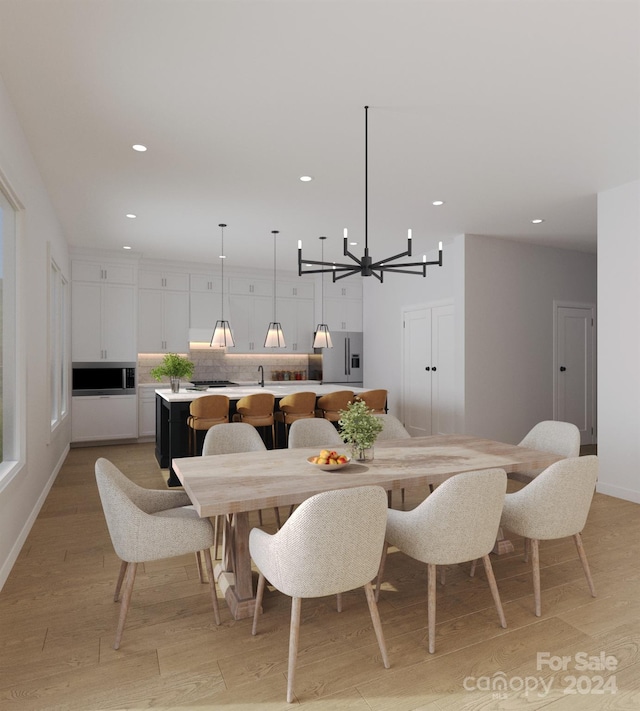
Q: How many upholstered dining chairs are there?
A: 8